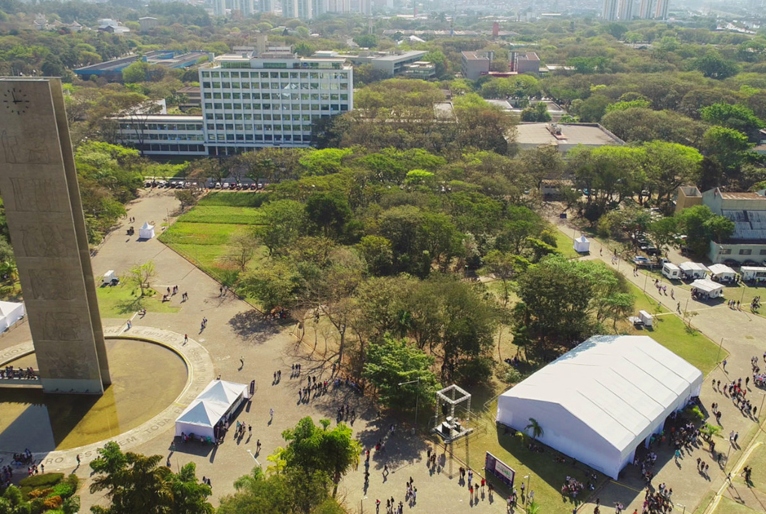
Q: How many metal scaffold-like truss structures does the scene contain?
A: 1